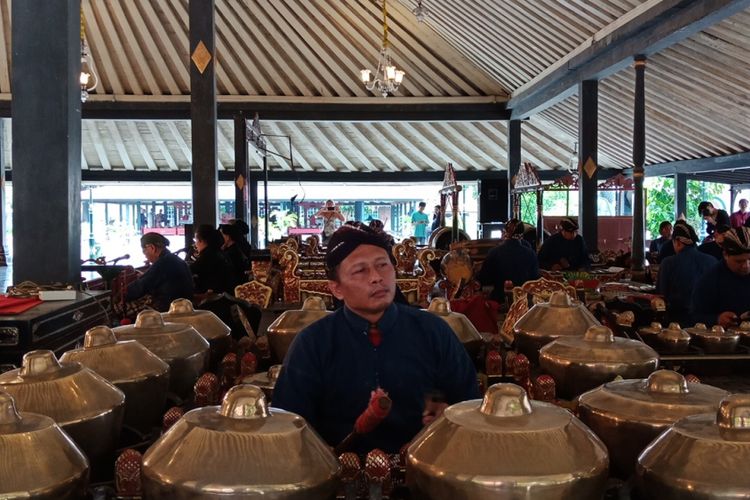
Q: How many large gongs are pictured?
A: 13